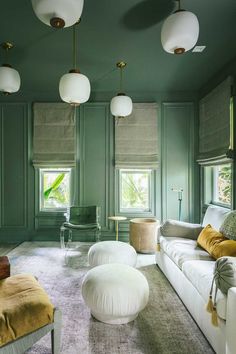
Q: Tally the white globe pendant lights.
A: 5